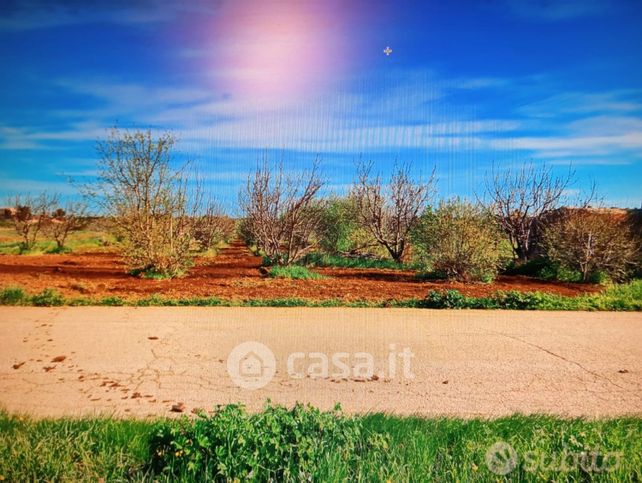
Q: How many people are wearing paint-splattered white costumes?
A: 0